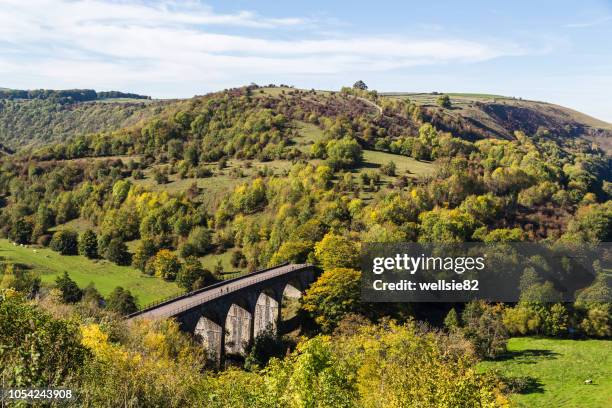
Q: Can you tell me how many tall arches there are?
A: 4